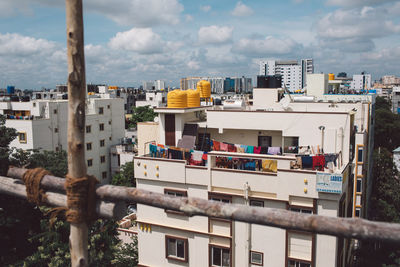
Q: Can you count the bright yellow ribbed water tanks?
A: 3